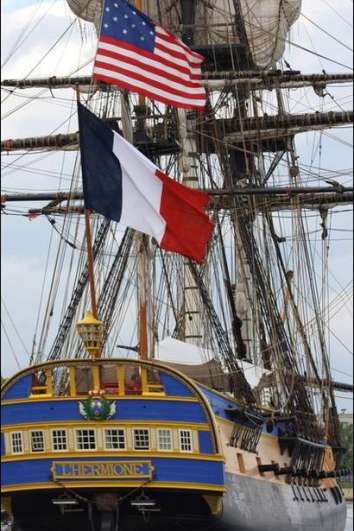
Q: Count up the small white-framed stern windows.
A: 8